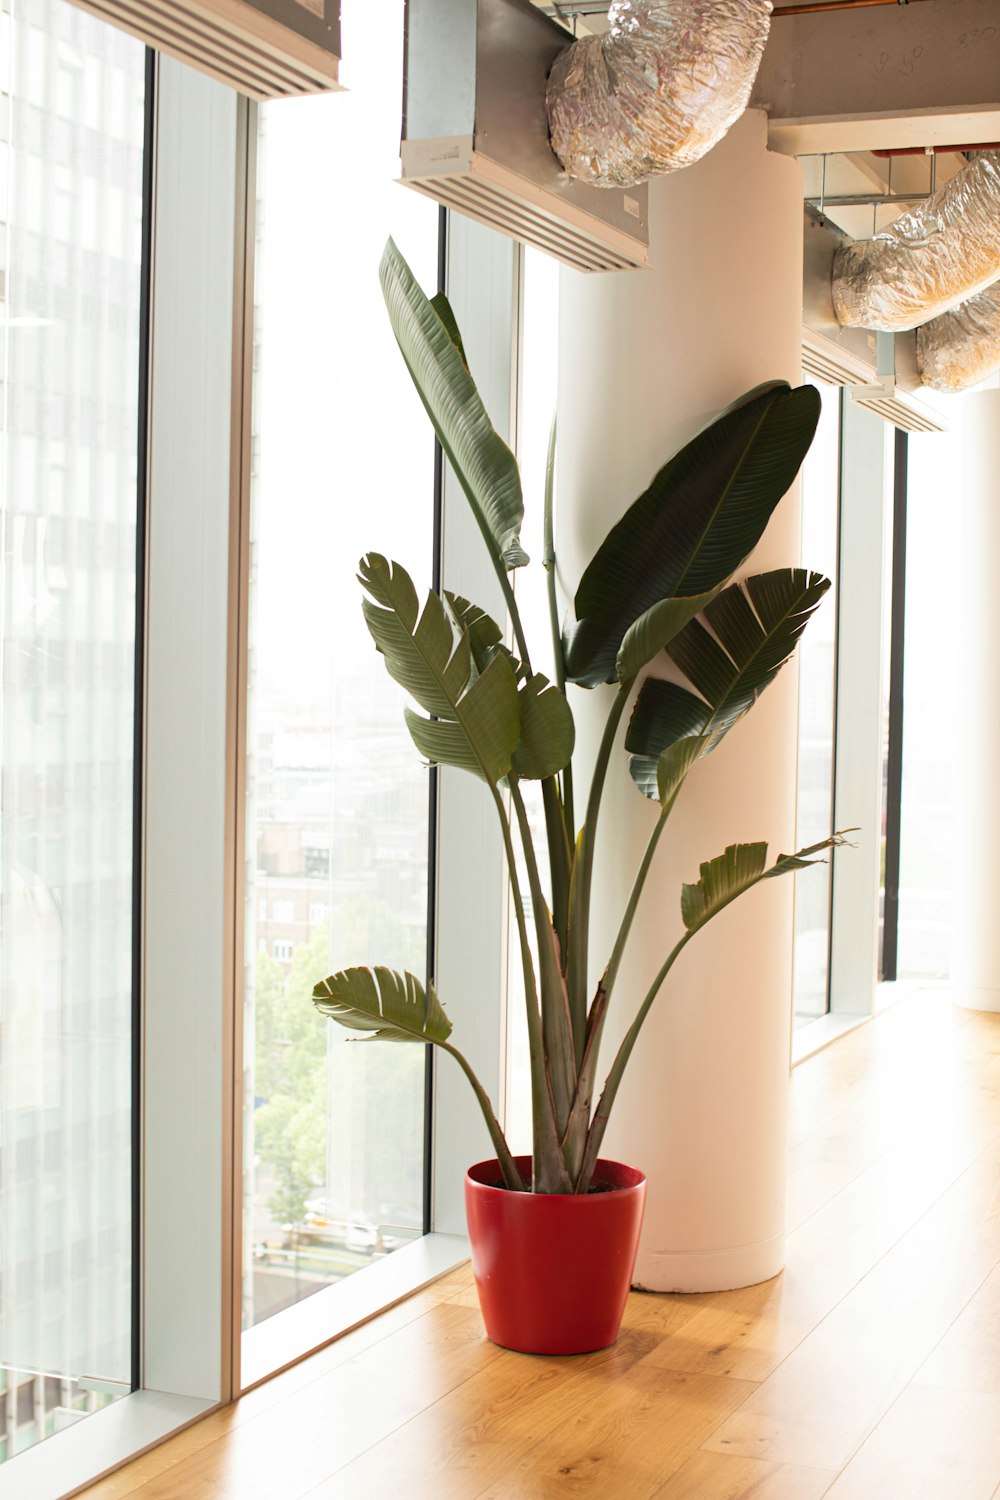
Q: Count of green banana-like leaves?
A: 7